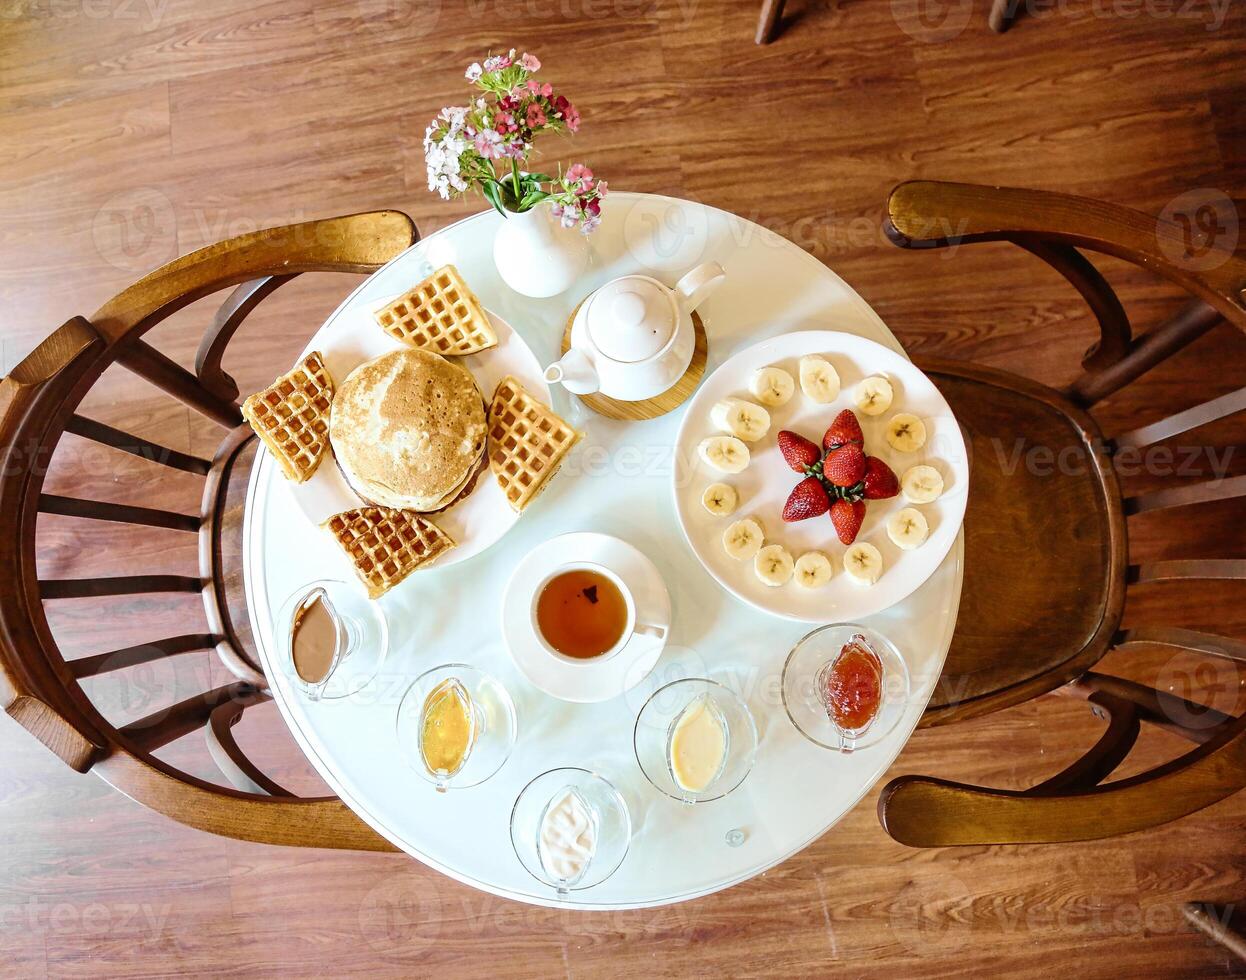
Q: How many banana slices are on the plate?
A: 13